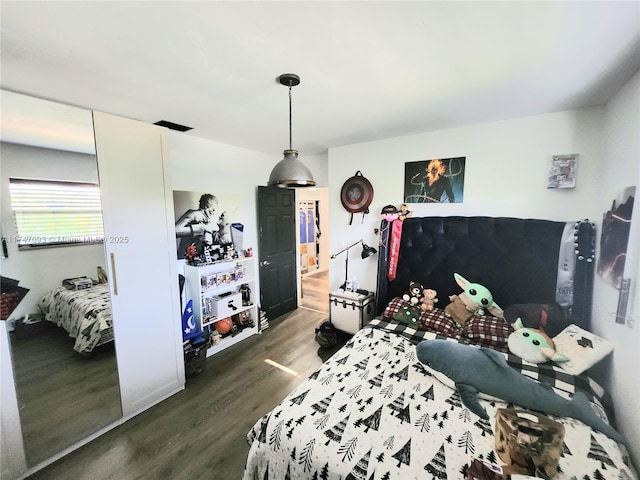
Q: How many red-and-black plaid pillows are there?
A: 2